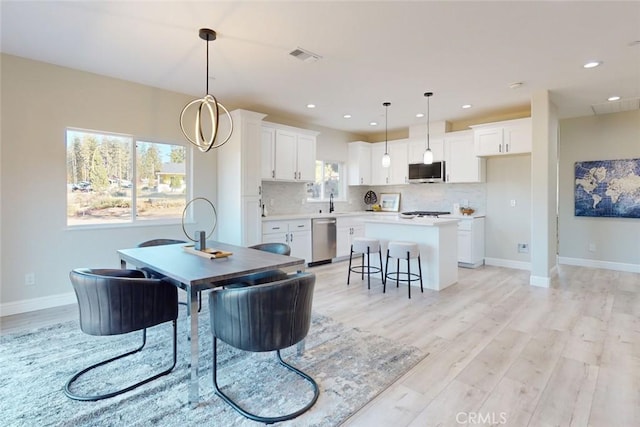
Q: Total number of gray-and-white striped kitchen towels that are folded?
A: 0